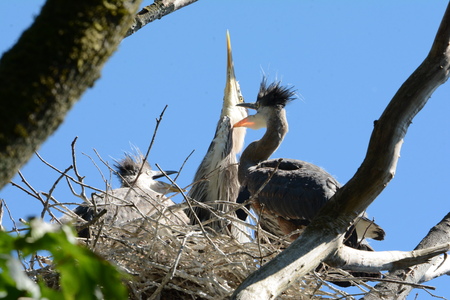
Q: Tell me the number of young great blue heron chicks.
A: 2